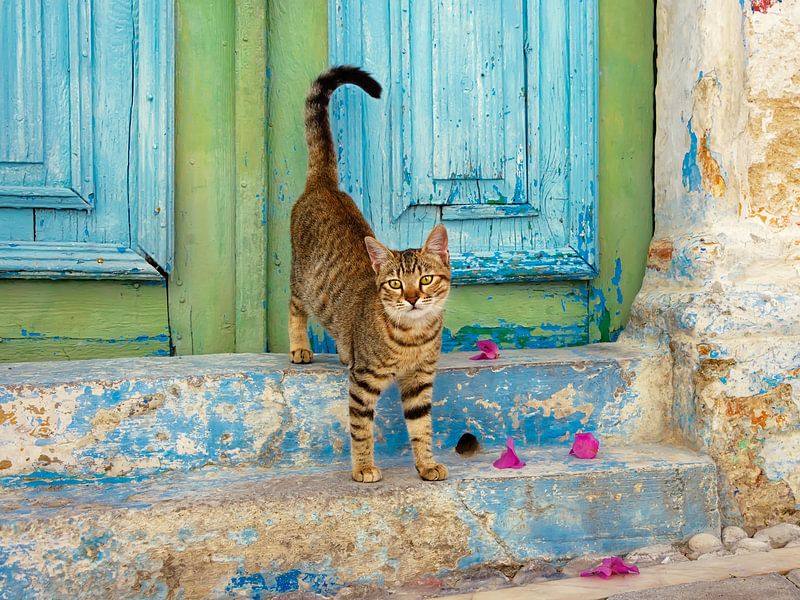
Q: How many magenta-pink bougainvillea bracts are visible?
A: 4